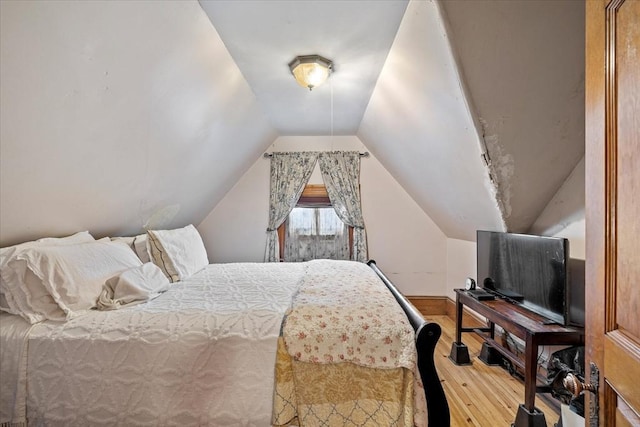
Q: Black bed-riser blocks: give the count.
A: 3